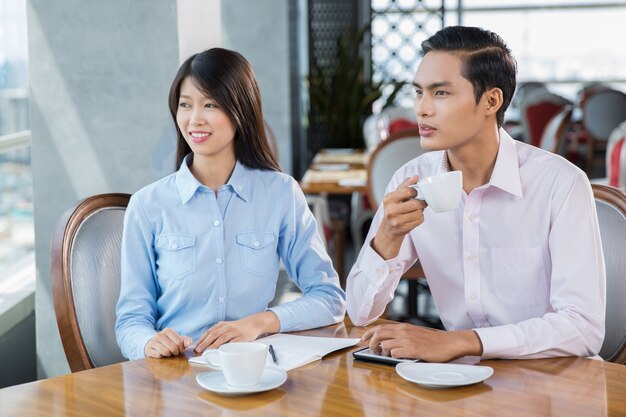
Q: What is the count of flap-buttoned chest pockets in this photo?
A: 2